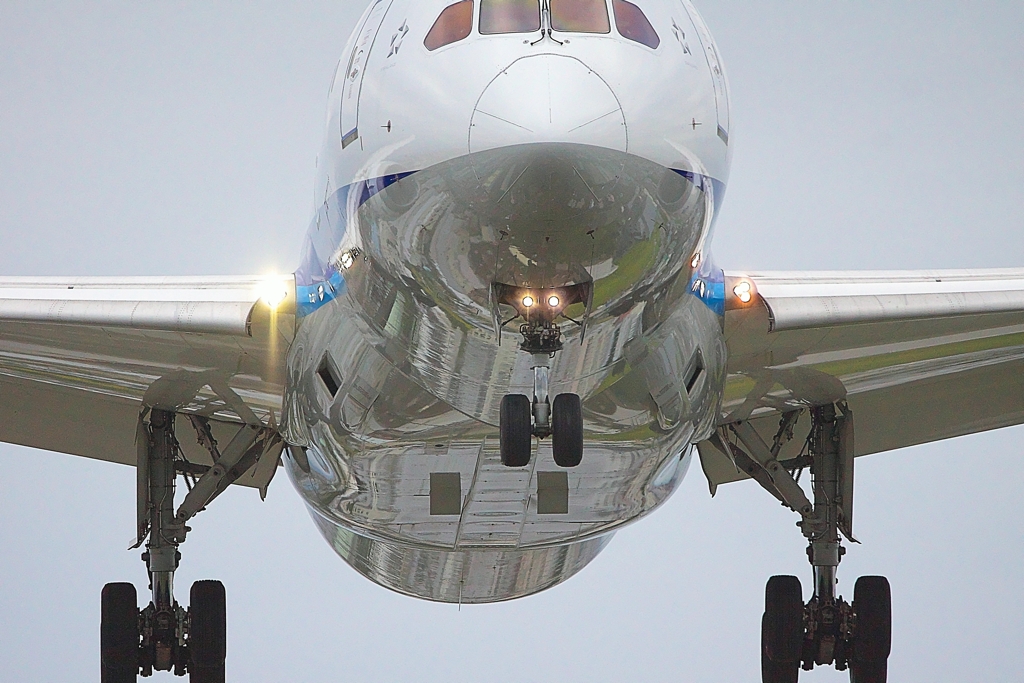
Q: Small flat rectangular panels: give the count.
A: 2